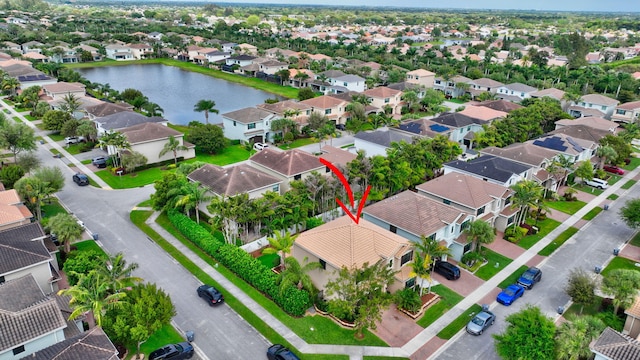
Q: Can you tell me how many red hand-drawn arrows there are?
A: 1